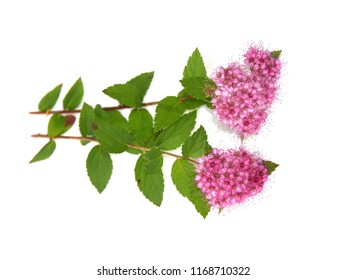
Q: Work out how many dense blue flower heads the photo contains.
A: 0